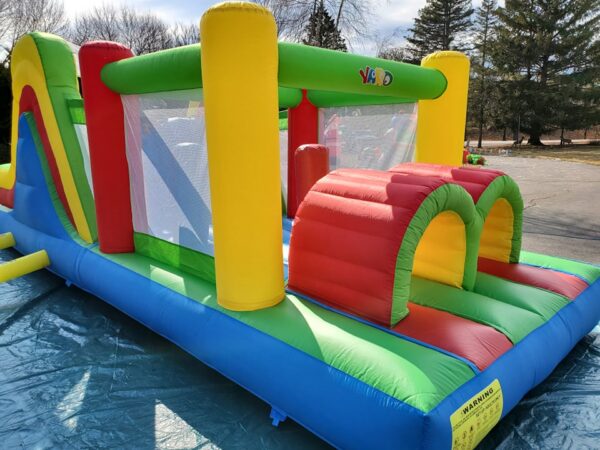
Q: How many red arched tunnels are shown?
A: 2